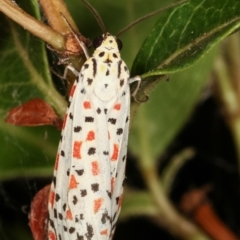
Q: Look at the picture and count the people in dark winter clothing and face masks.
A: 0